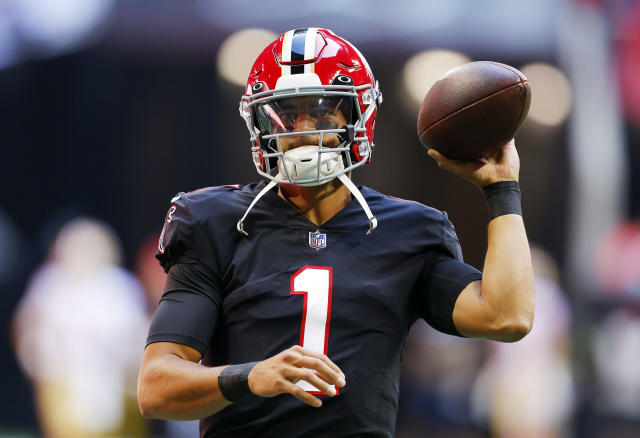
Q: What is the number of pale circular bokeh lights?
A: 3